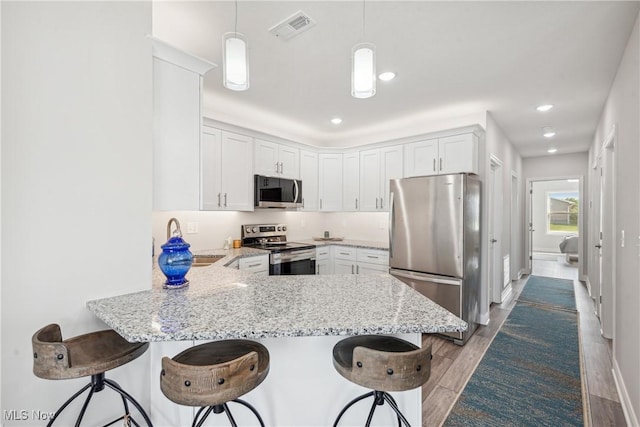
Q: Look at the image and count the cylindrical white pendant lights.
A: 2